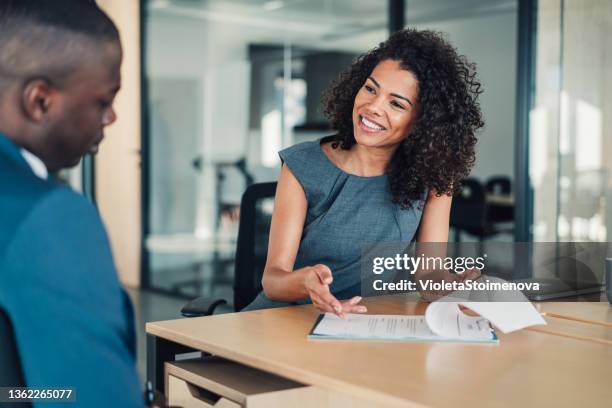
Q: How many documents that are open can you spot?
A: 1